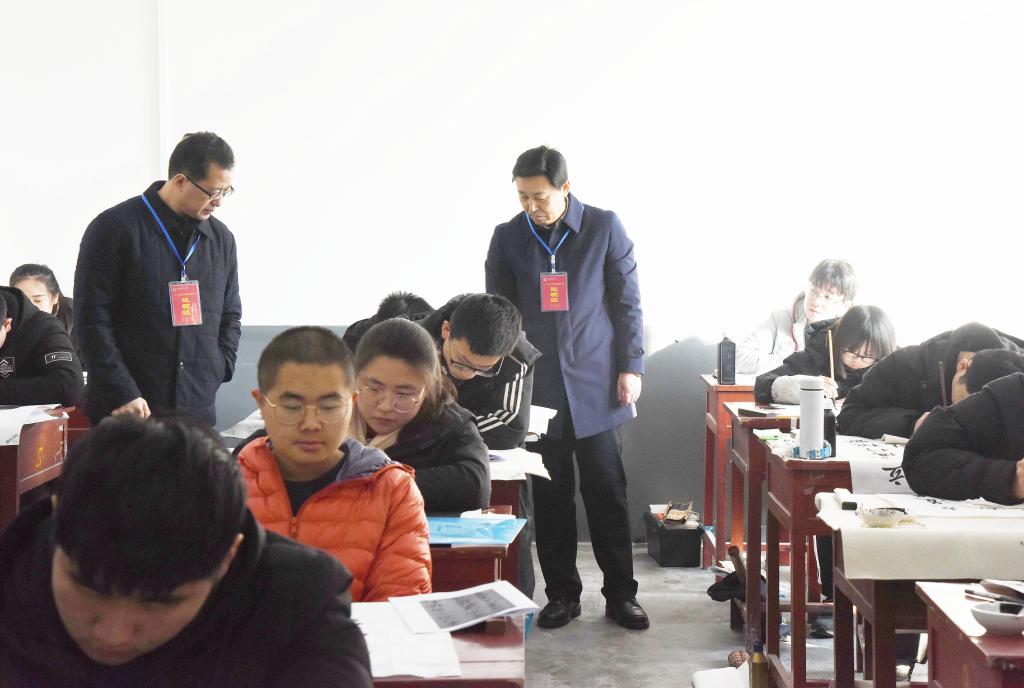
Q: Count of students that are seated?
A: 11